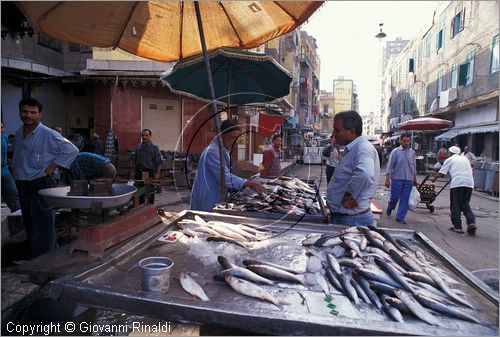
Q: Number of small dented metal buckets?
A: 1